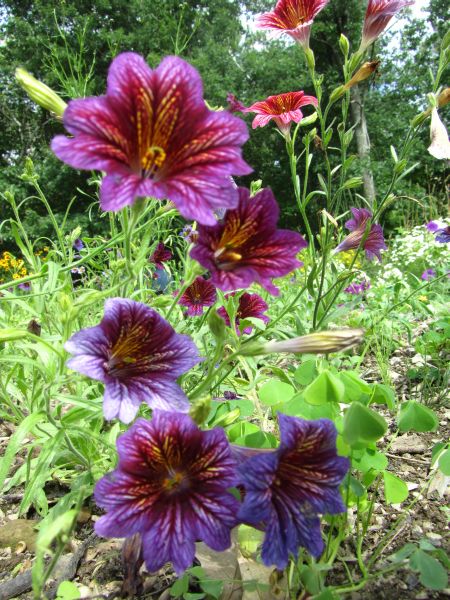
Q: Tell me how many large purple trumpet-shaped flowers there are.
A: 5